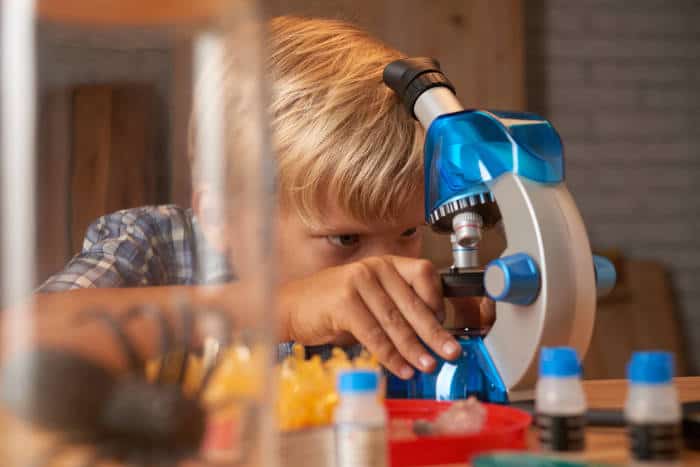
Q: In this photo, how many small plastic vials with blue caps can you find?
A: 3